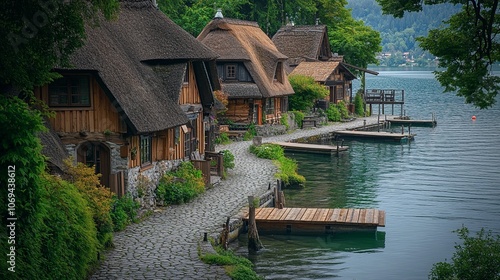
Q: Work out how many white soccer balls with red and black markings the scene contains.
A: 0